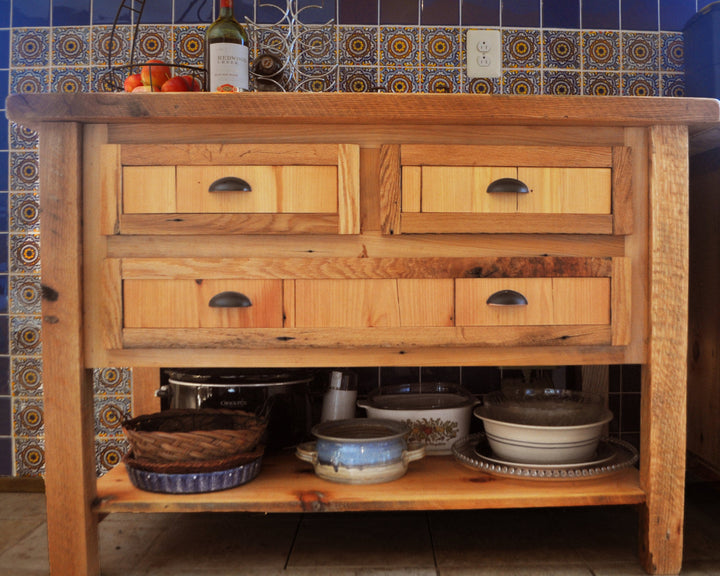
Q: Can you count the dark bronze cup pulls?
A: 4